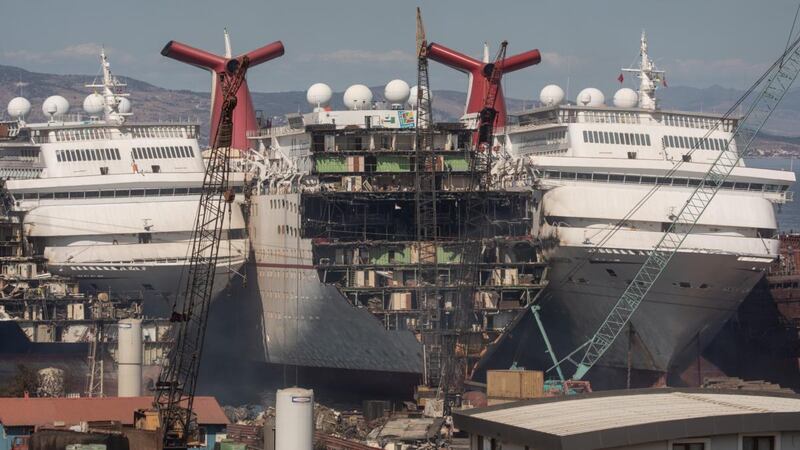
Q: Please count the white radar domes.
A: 11